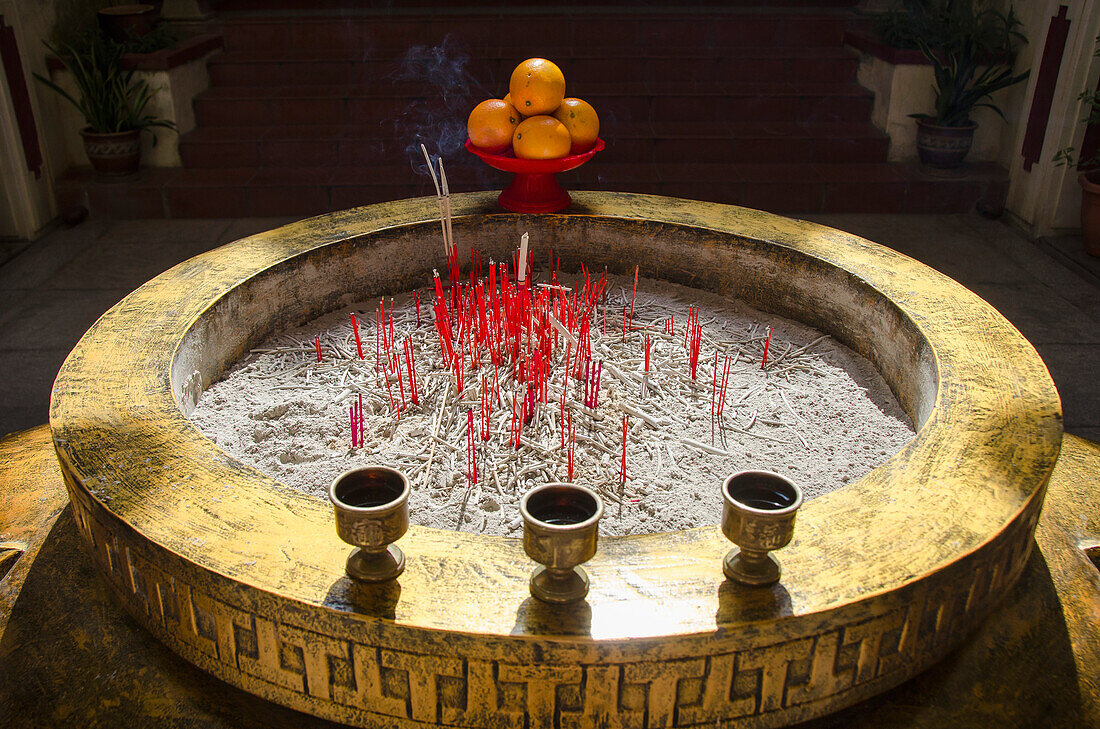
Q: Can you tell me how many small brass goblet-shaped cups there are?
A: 3